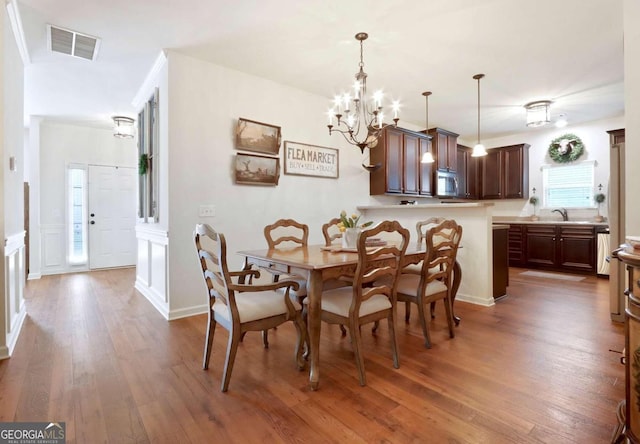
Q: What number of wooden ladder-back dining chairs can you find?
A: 6